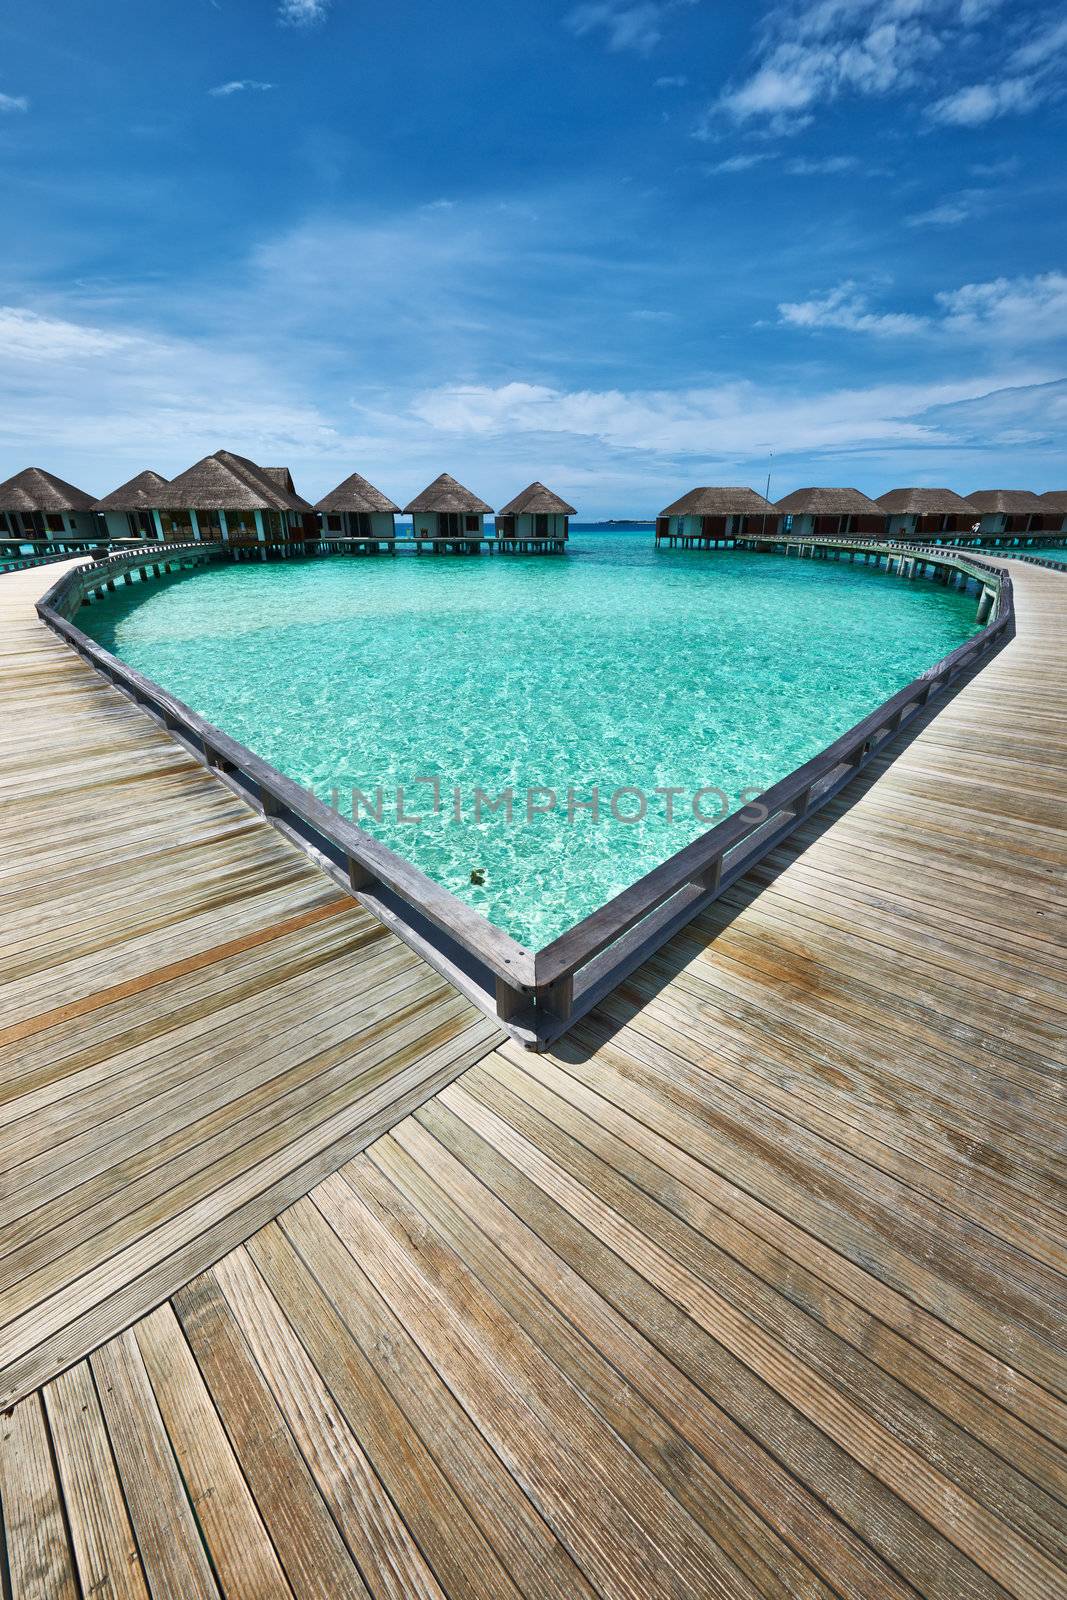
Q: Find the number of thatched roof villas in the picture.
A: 11